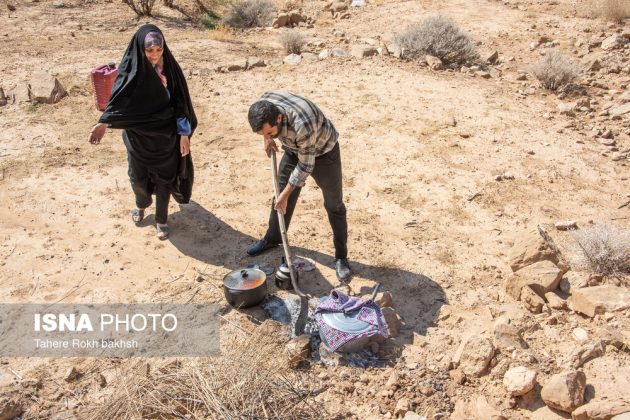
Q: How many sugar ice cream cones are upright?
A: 0